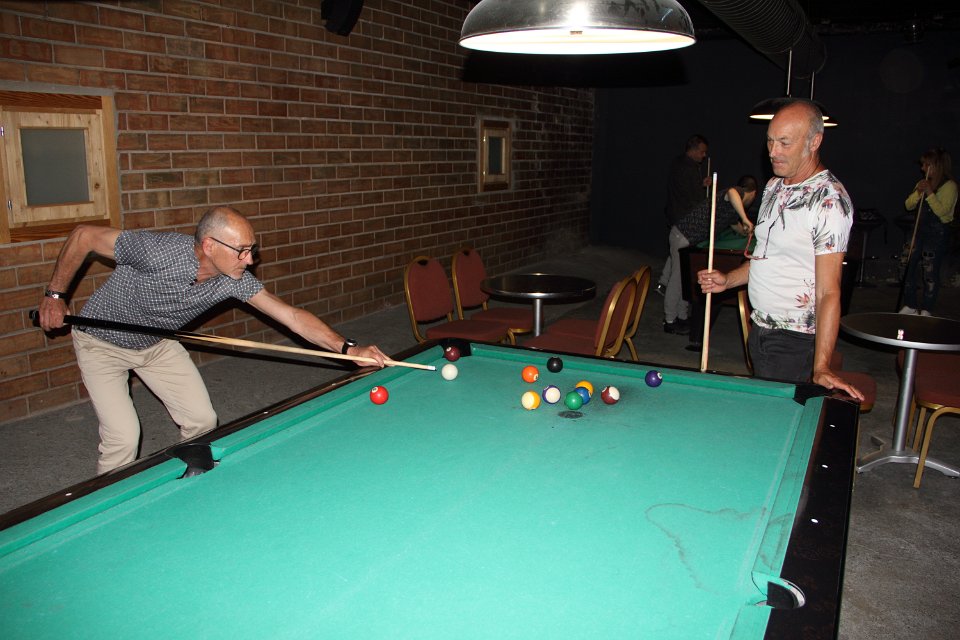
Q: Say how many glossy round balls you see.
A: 12